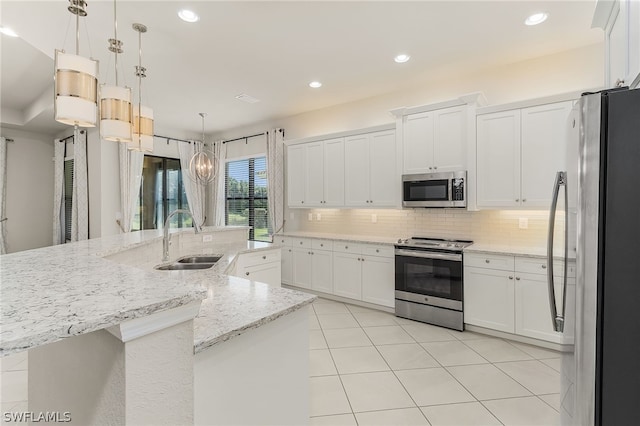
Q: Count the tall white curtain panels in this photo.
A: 7